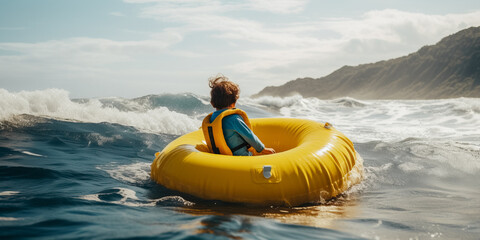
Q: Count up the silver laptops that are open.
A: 0